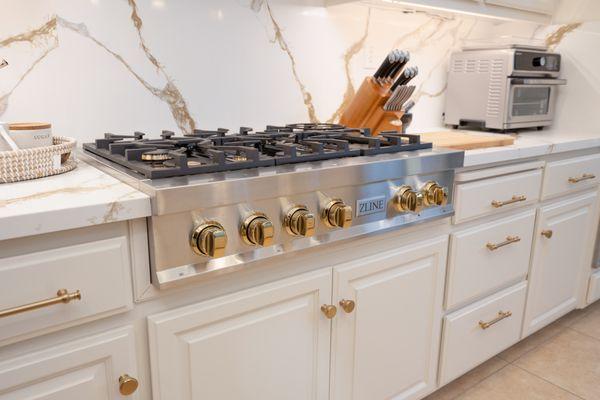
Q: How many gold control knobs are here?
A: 6